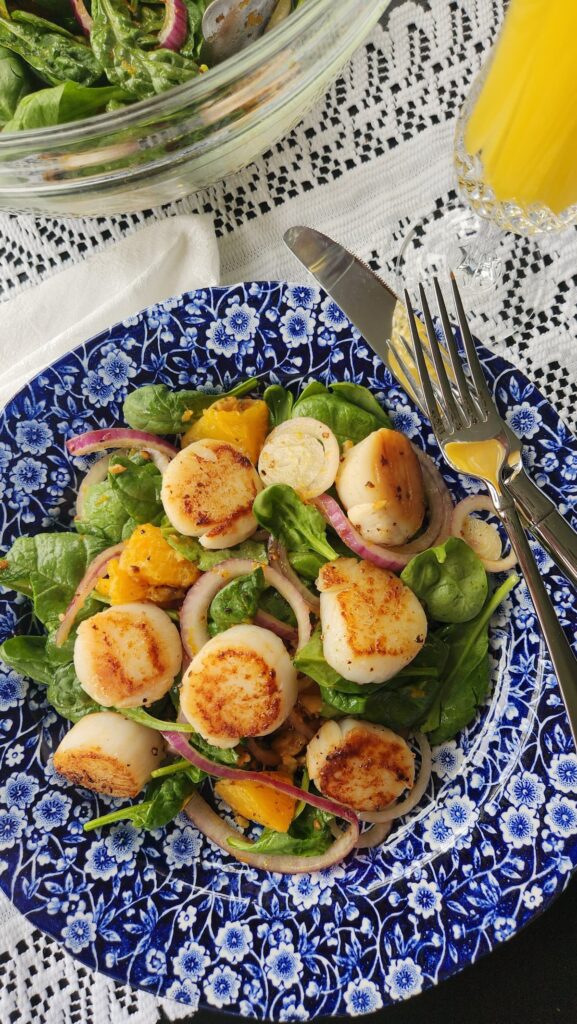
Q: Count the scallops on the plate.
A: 7